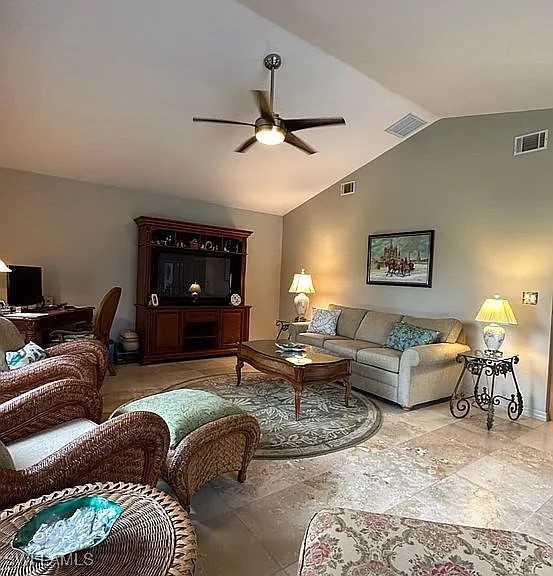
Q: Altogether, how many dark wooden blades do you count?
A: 5